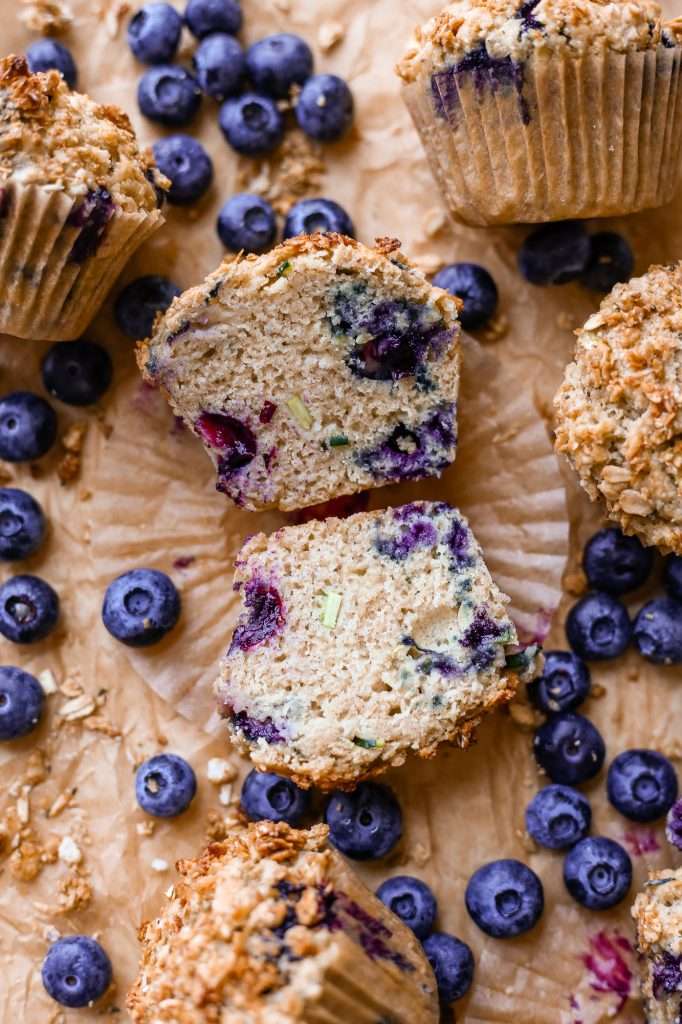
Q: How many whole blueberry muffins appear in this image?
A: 5